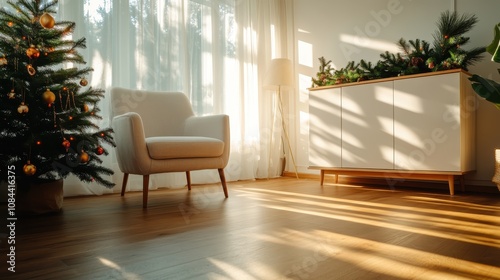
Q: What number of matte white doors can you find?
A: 3